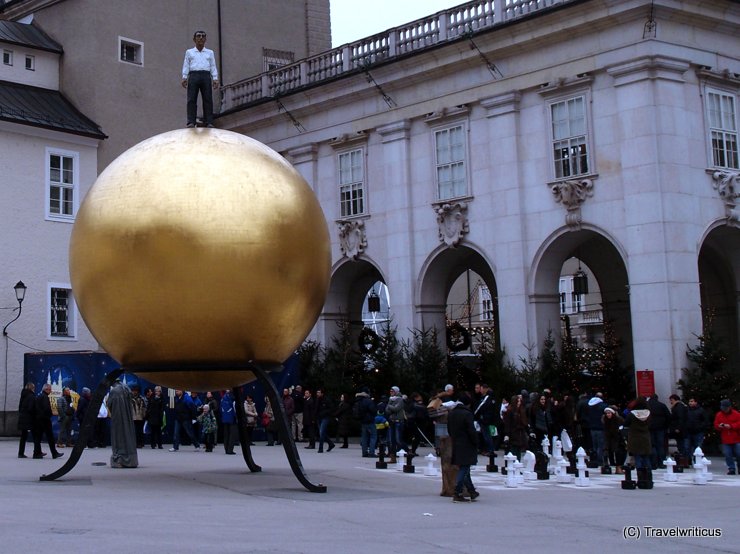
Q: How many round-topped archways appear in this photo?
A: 4